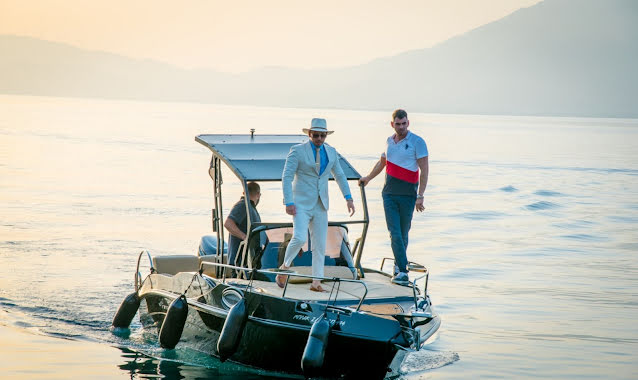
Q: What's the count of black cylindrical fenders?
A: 4